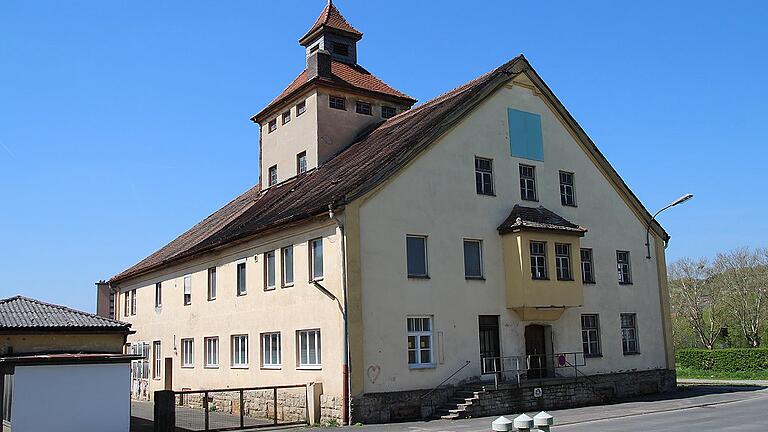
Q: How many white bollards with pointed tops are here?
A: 3